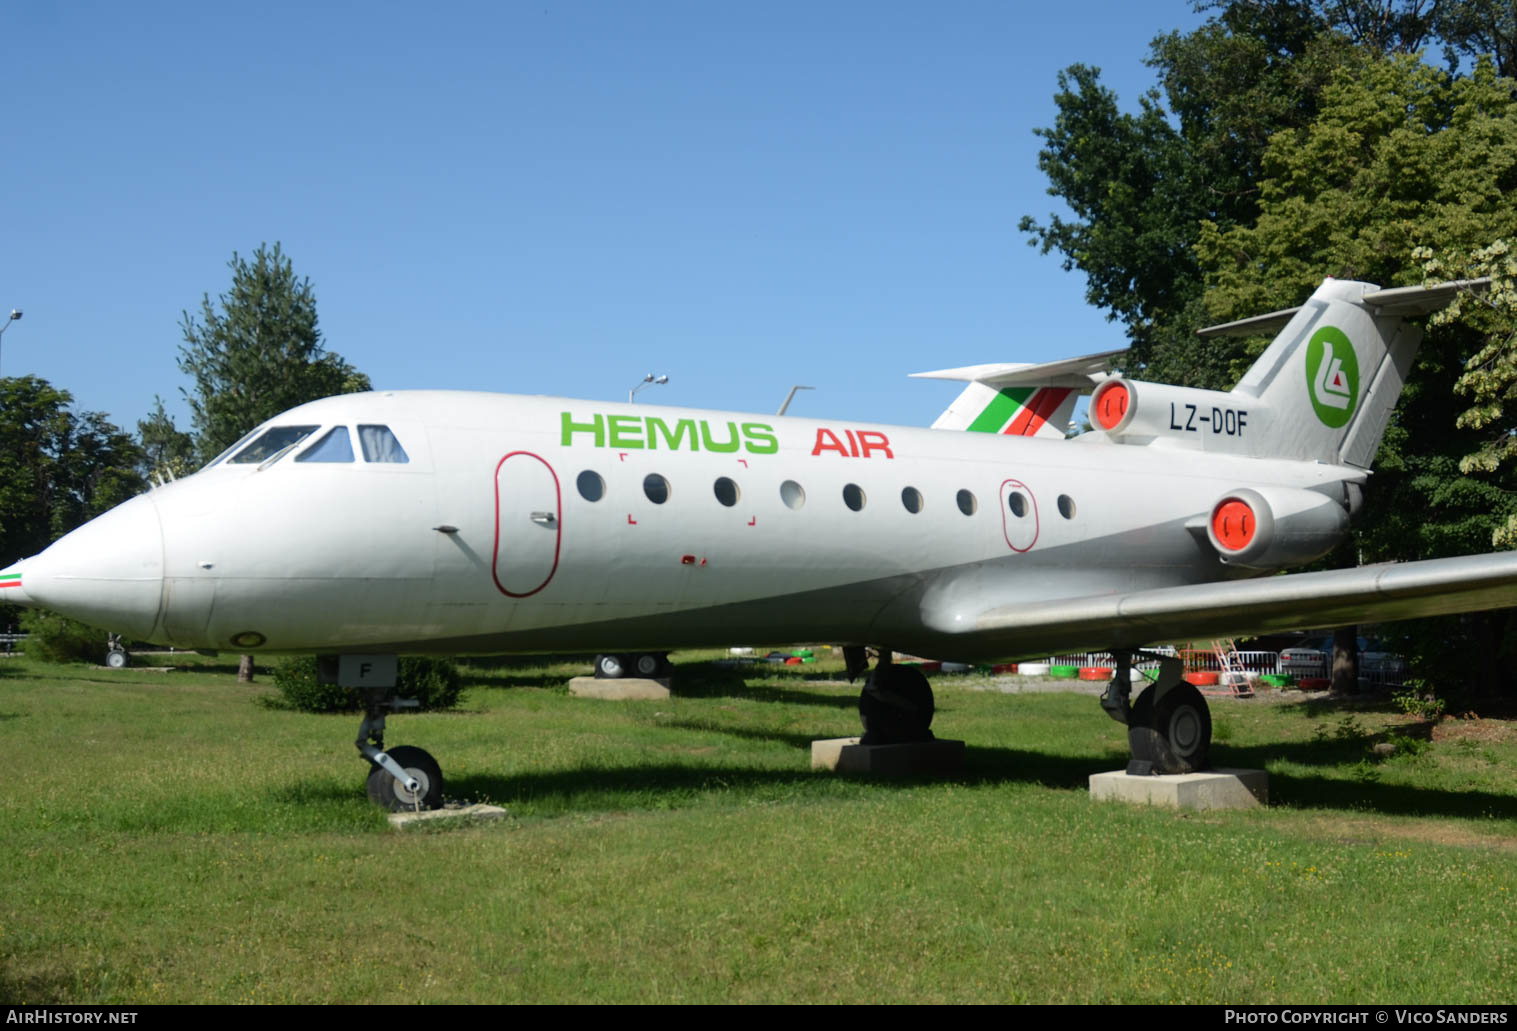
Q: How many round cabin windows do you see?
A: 9